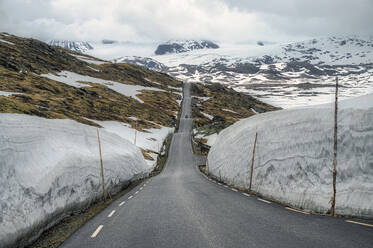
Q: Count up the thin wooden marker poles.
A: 4